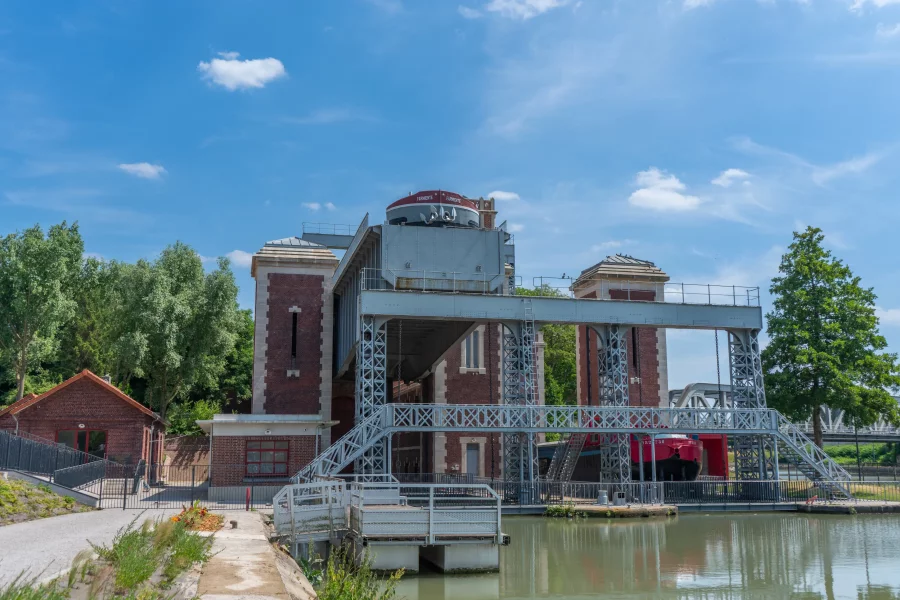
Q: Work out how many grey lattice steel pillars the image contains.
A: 4